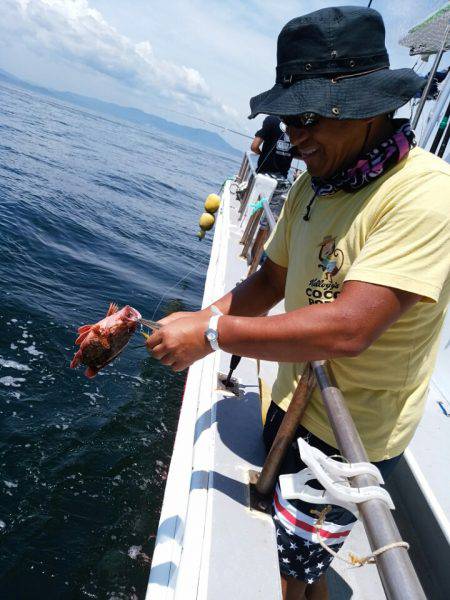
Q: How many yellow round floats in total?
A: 2